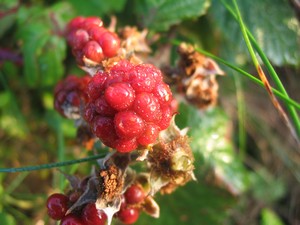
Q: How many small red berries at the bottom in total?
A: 5